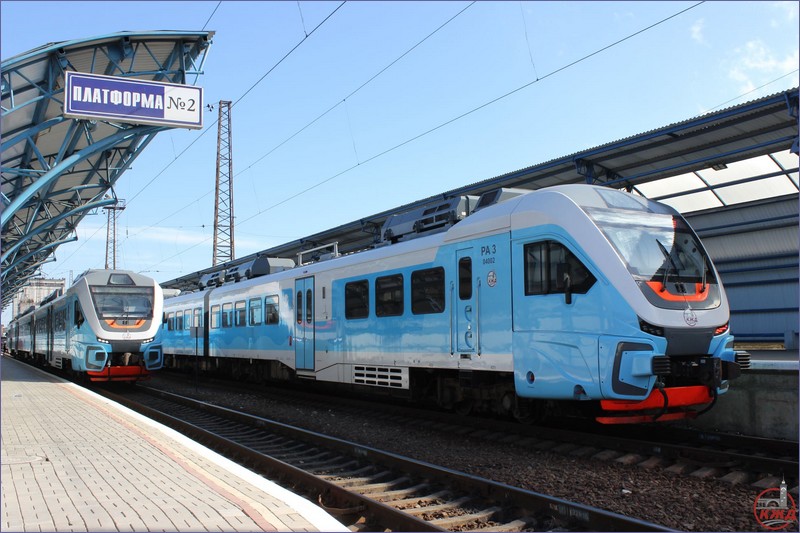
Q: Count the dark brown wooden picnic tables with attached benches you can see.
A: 0